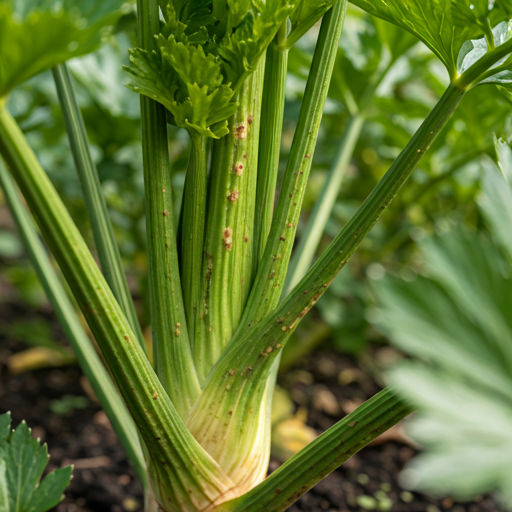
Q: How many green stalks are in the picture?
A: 11